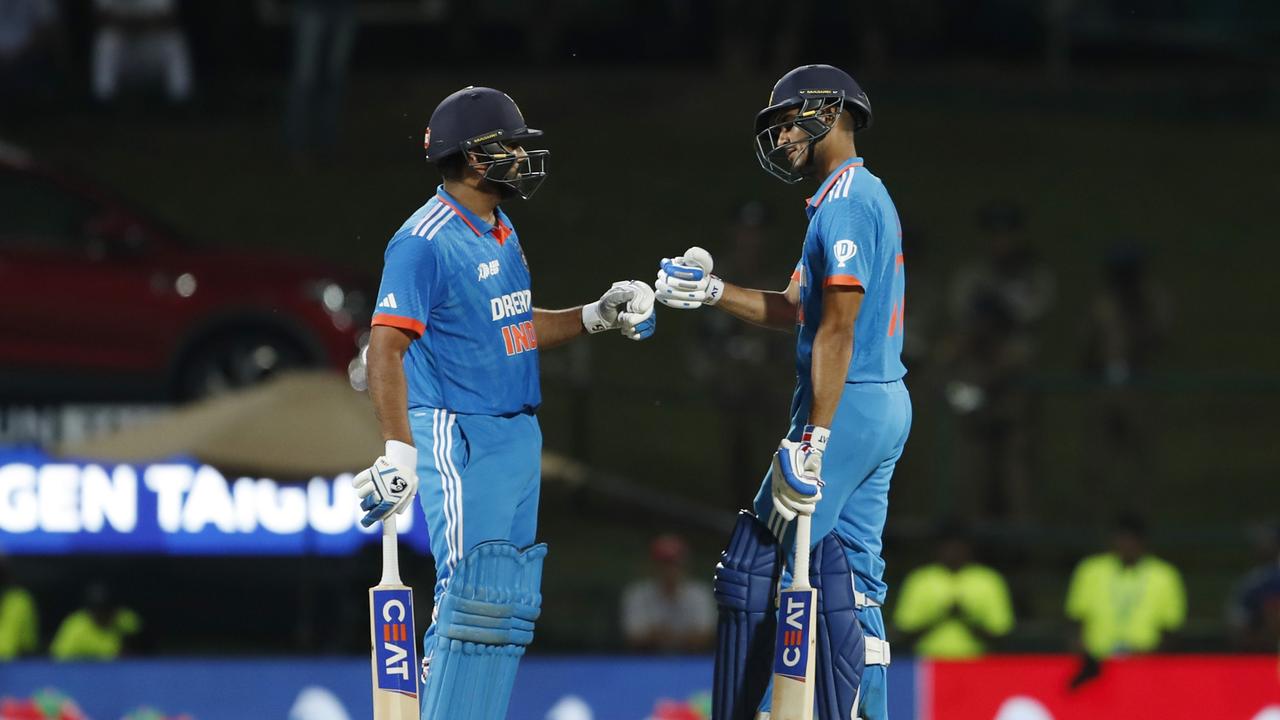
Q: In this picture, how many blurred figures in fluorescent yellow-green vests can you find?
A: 4